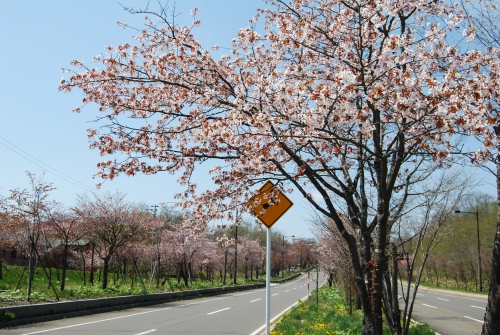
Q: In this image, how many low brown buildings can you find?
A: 1